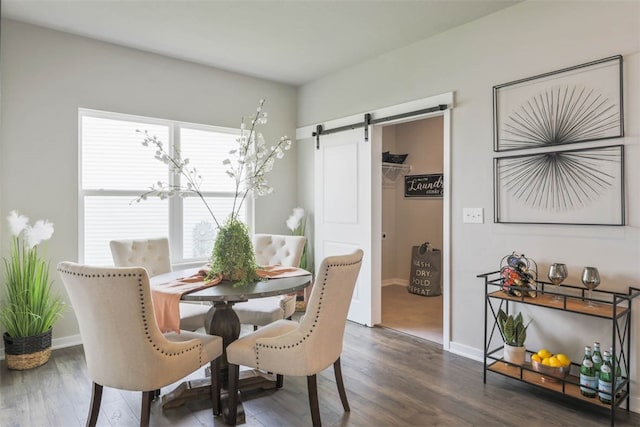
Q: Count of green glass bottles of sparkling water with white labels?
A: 4